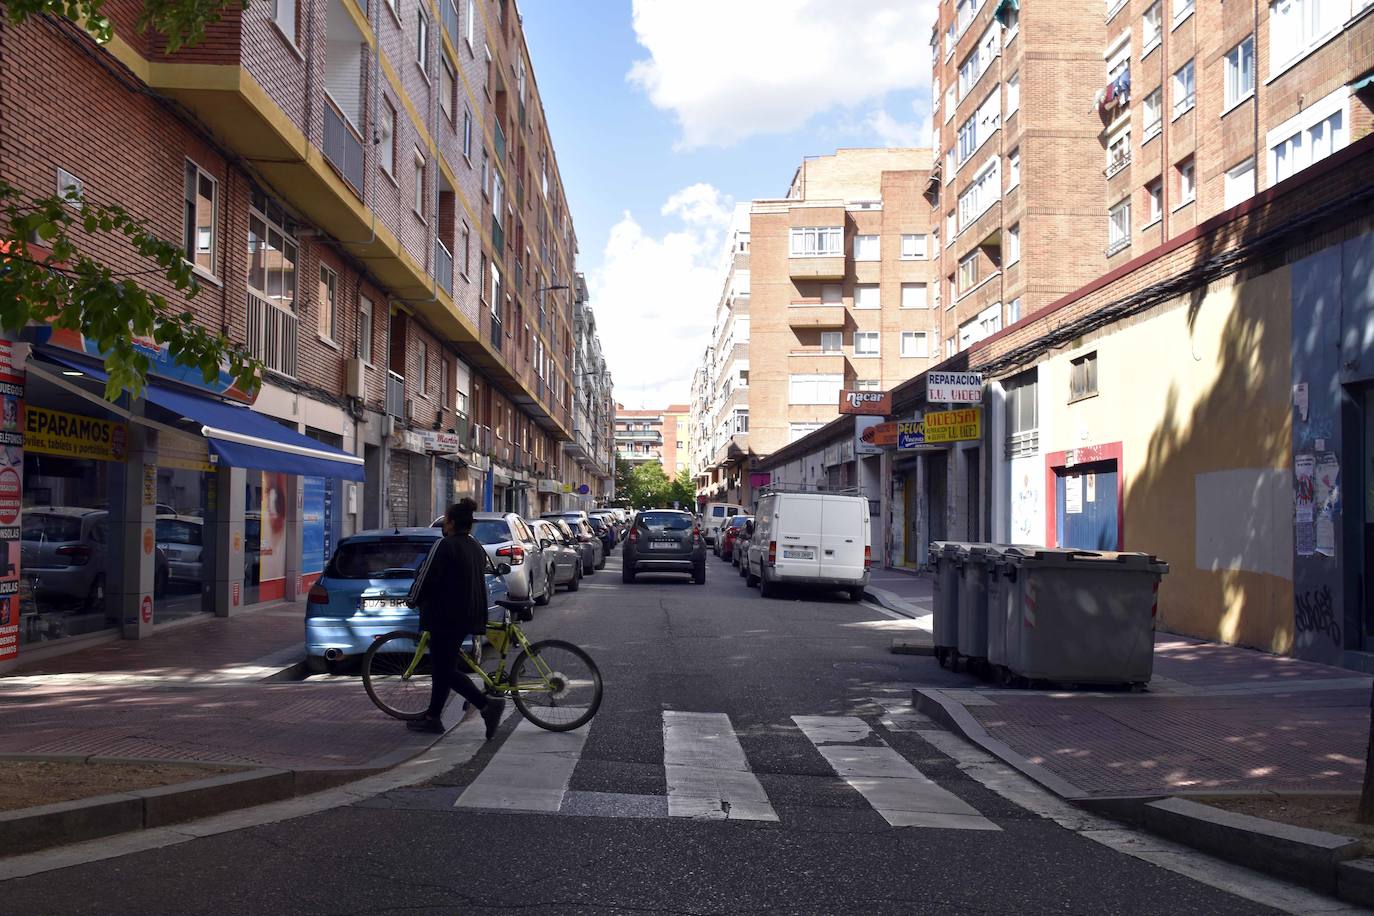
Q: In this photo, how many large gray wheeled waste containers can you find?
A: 4